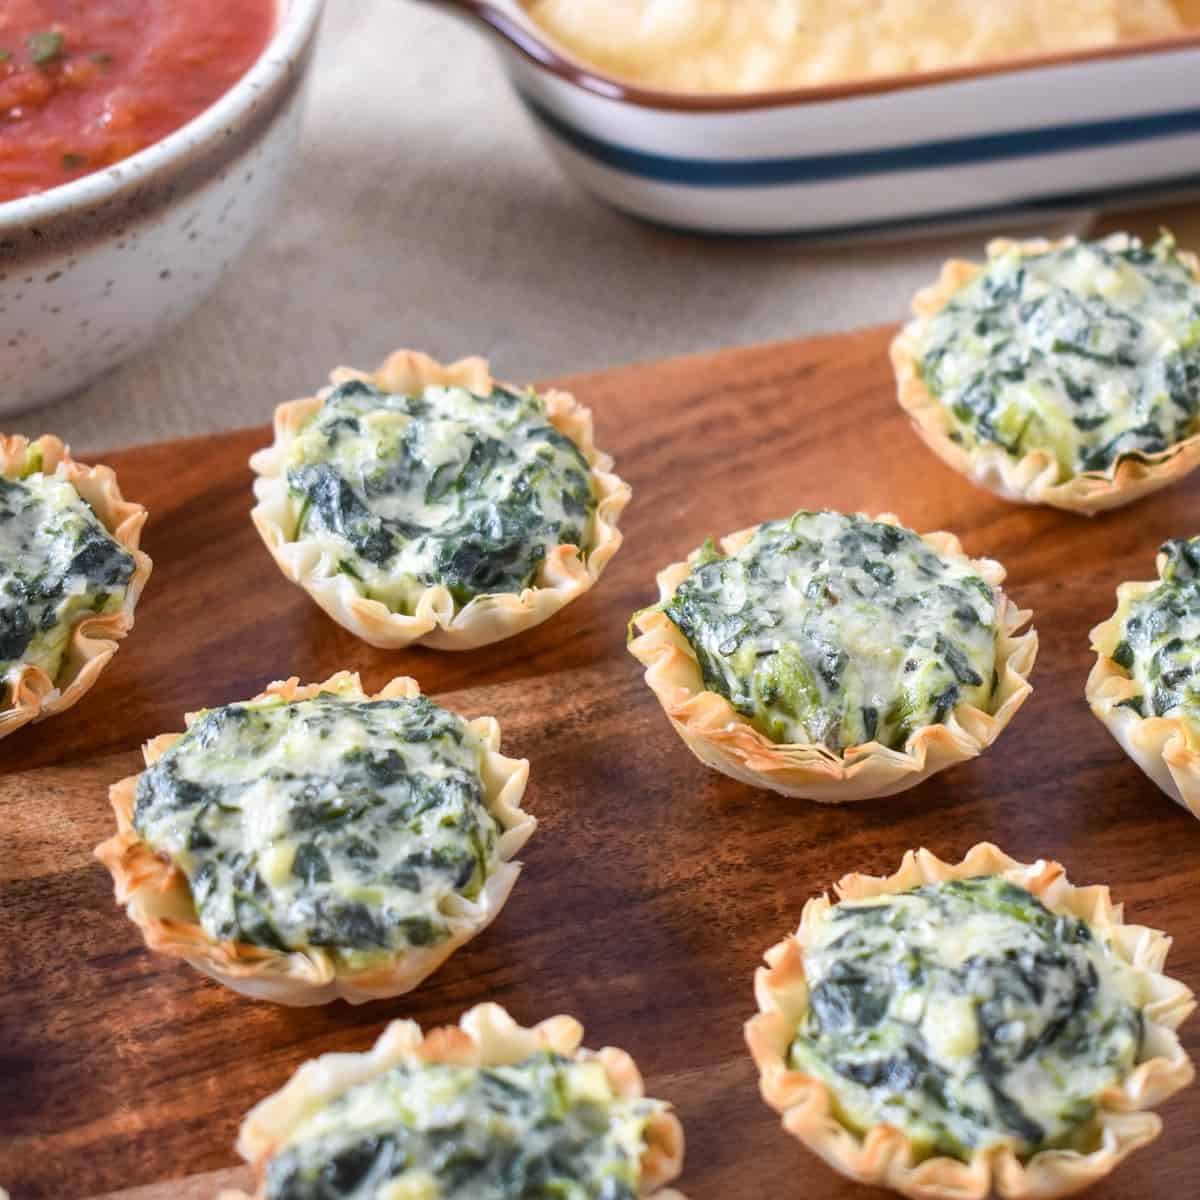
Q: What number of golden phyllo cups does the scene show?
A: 8